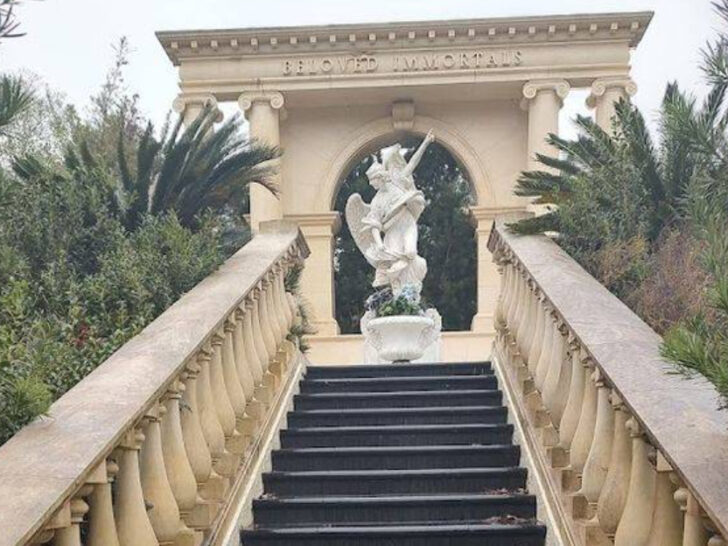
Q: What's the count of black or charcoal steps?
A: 9